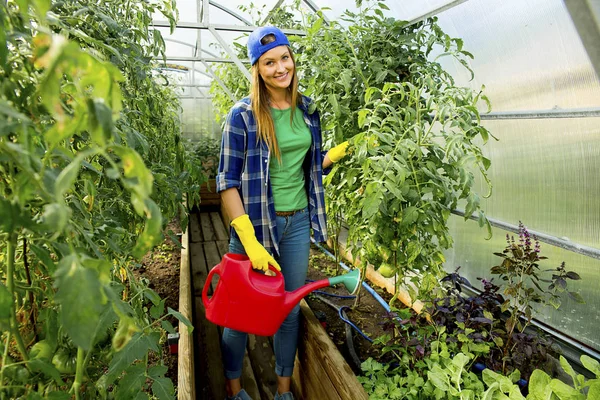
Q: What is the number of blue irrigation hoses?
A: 2